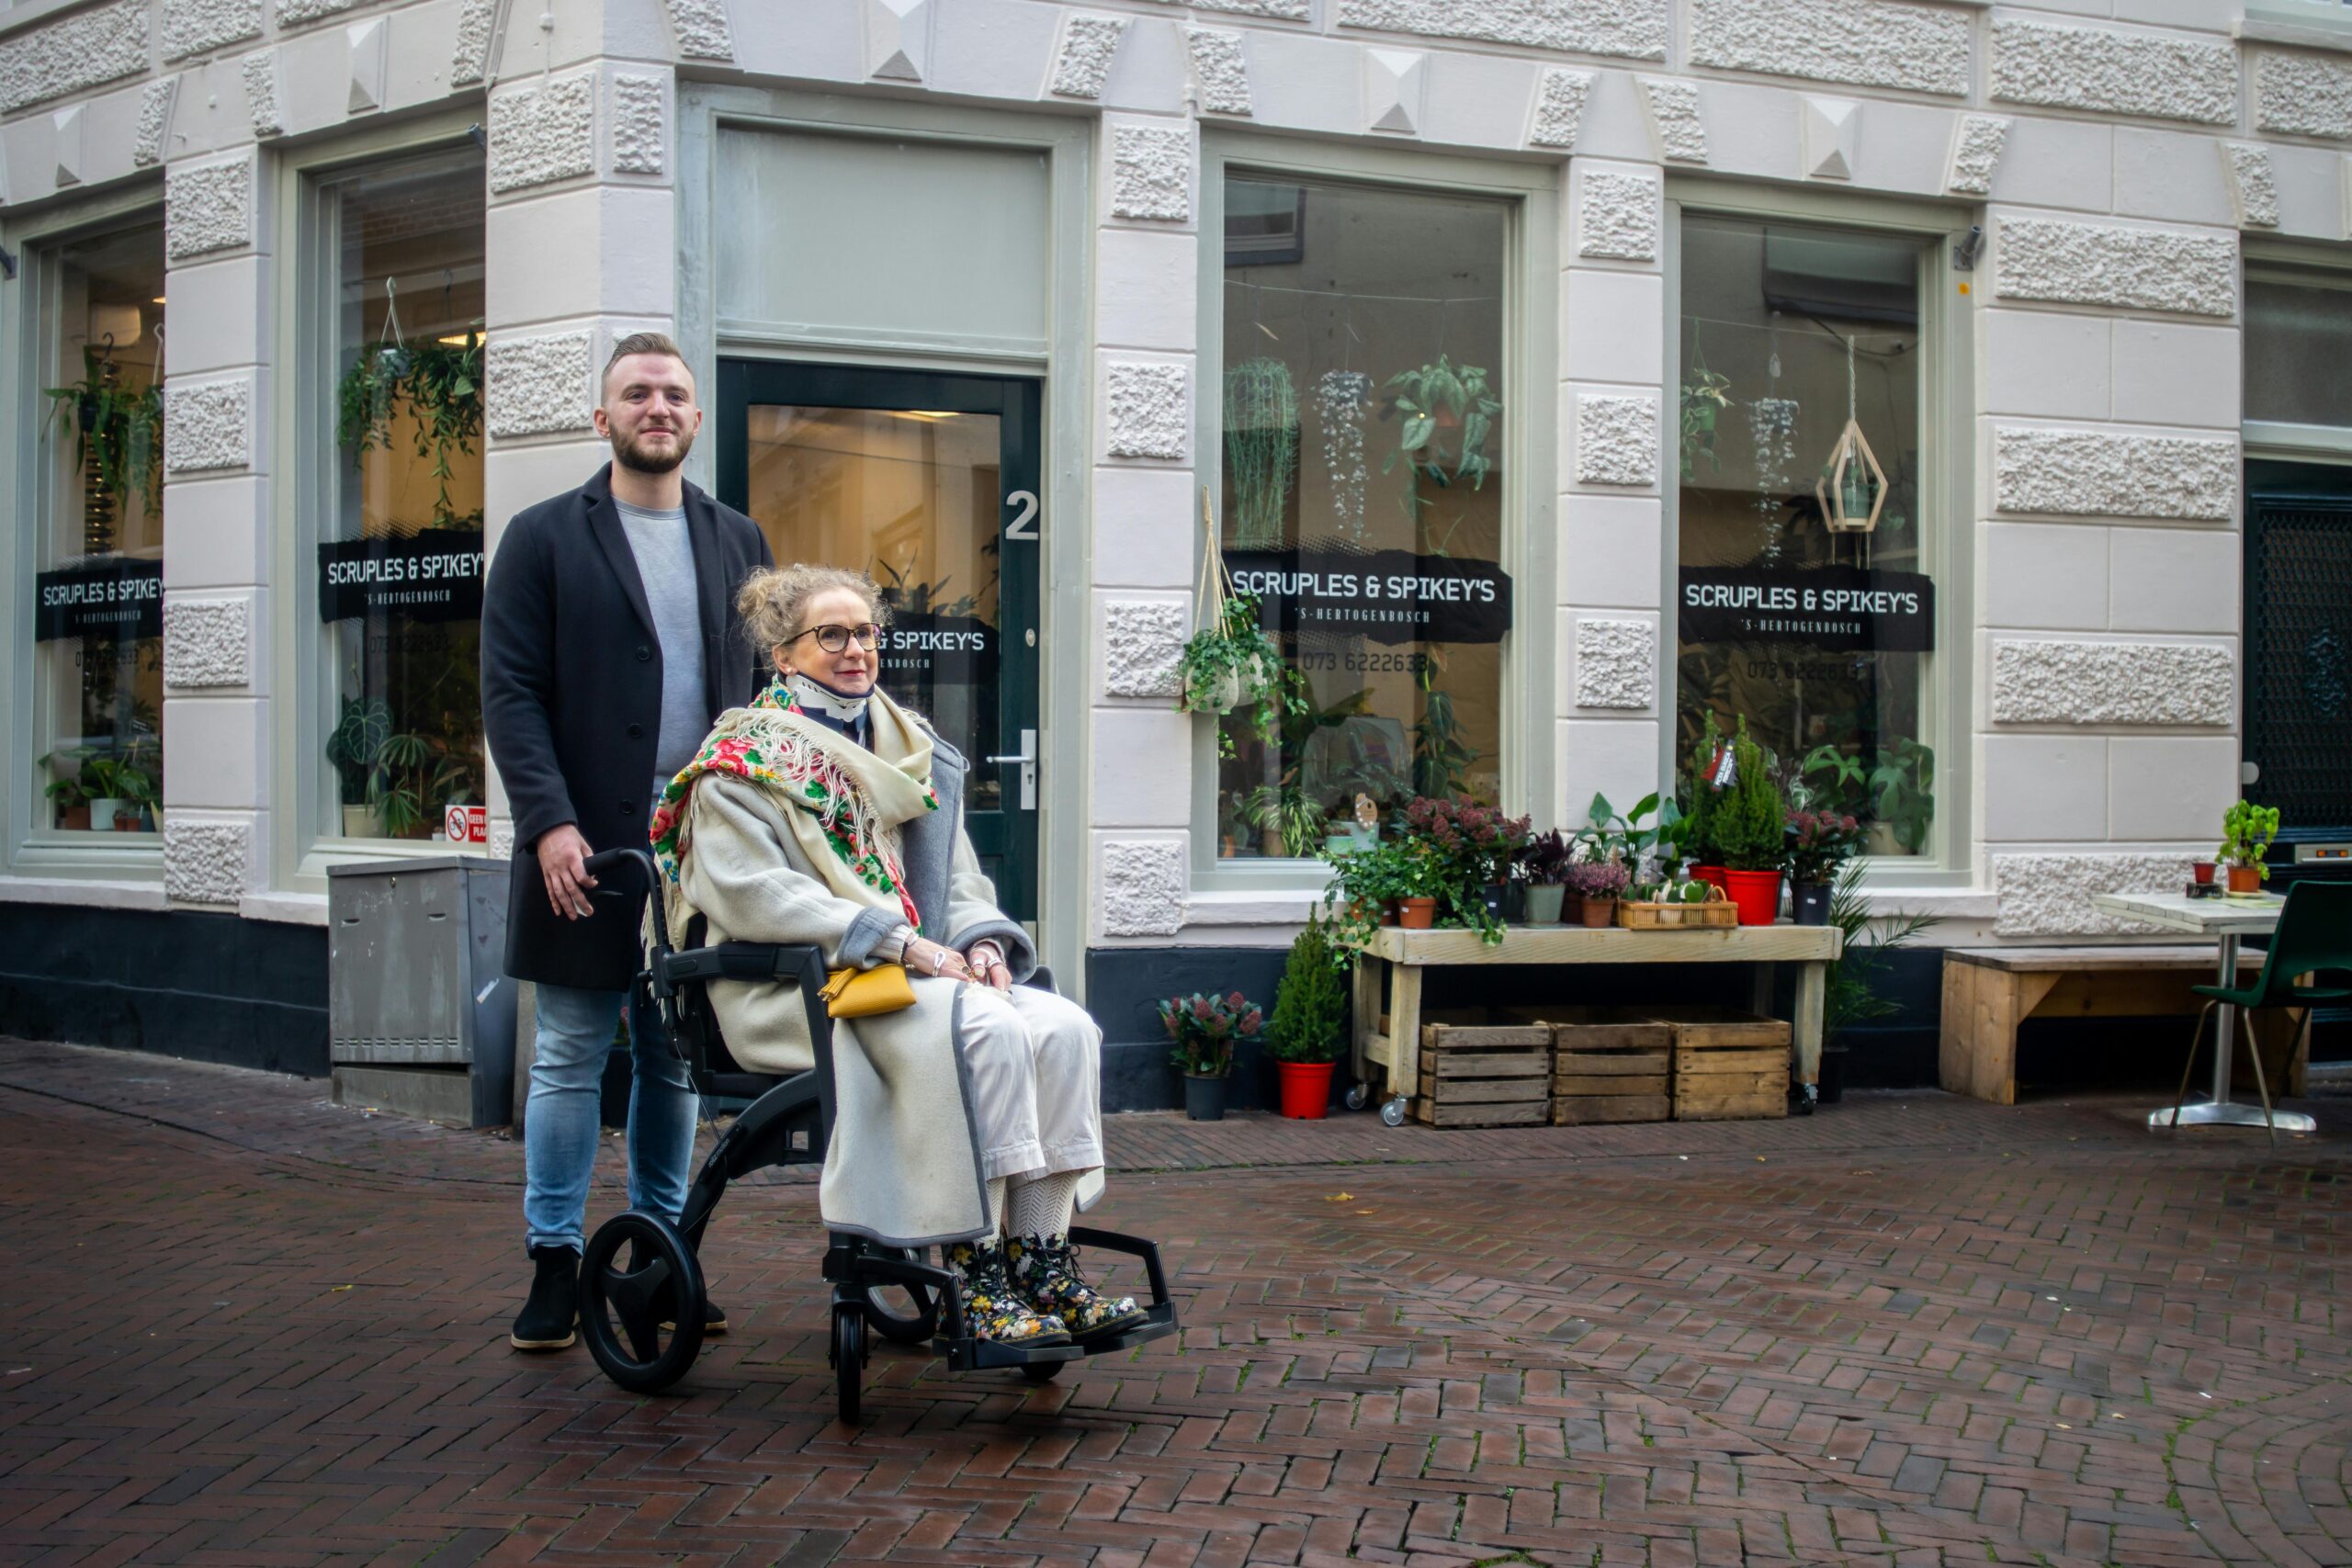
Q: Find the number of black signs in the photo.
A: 5